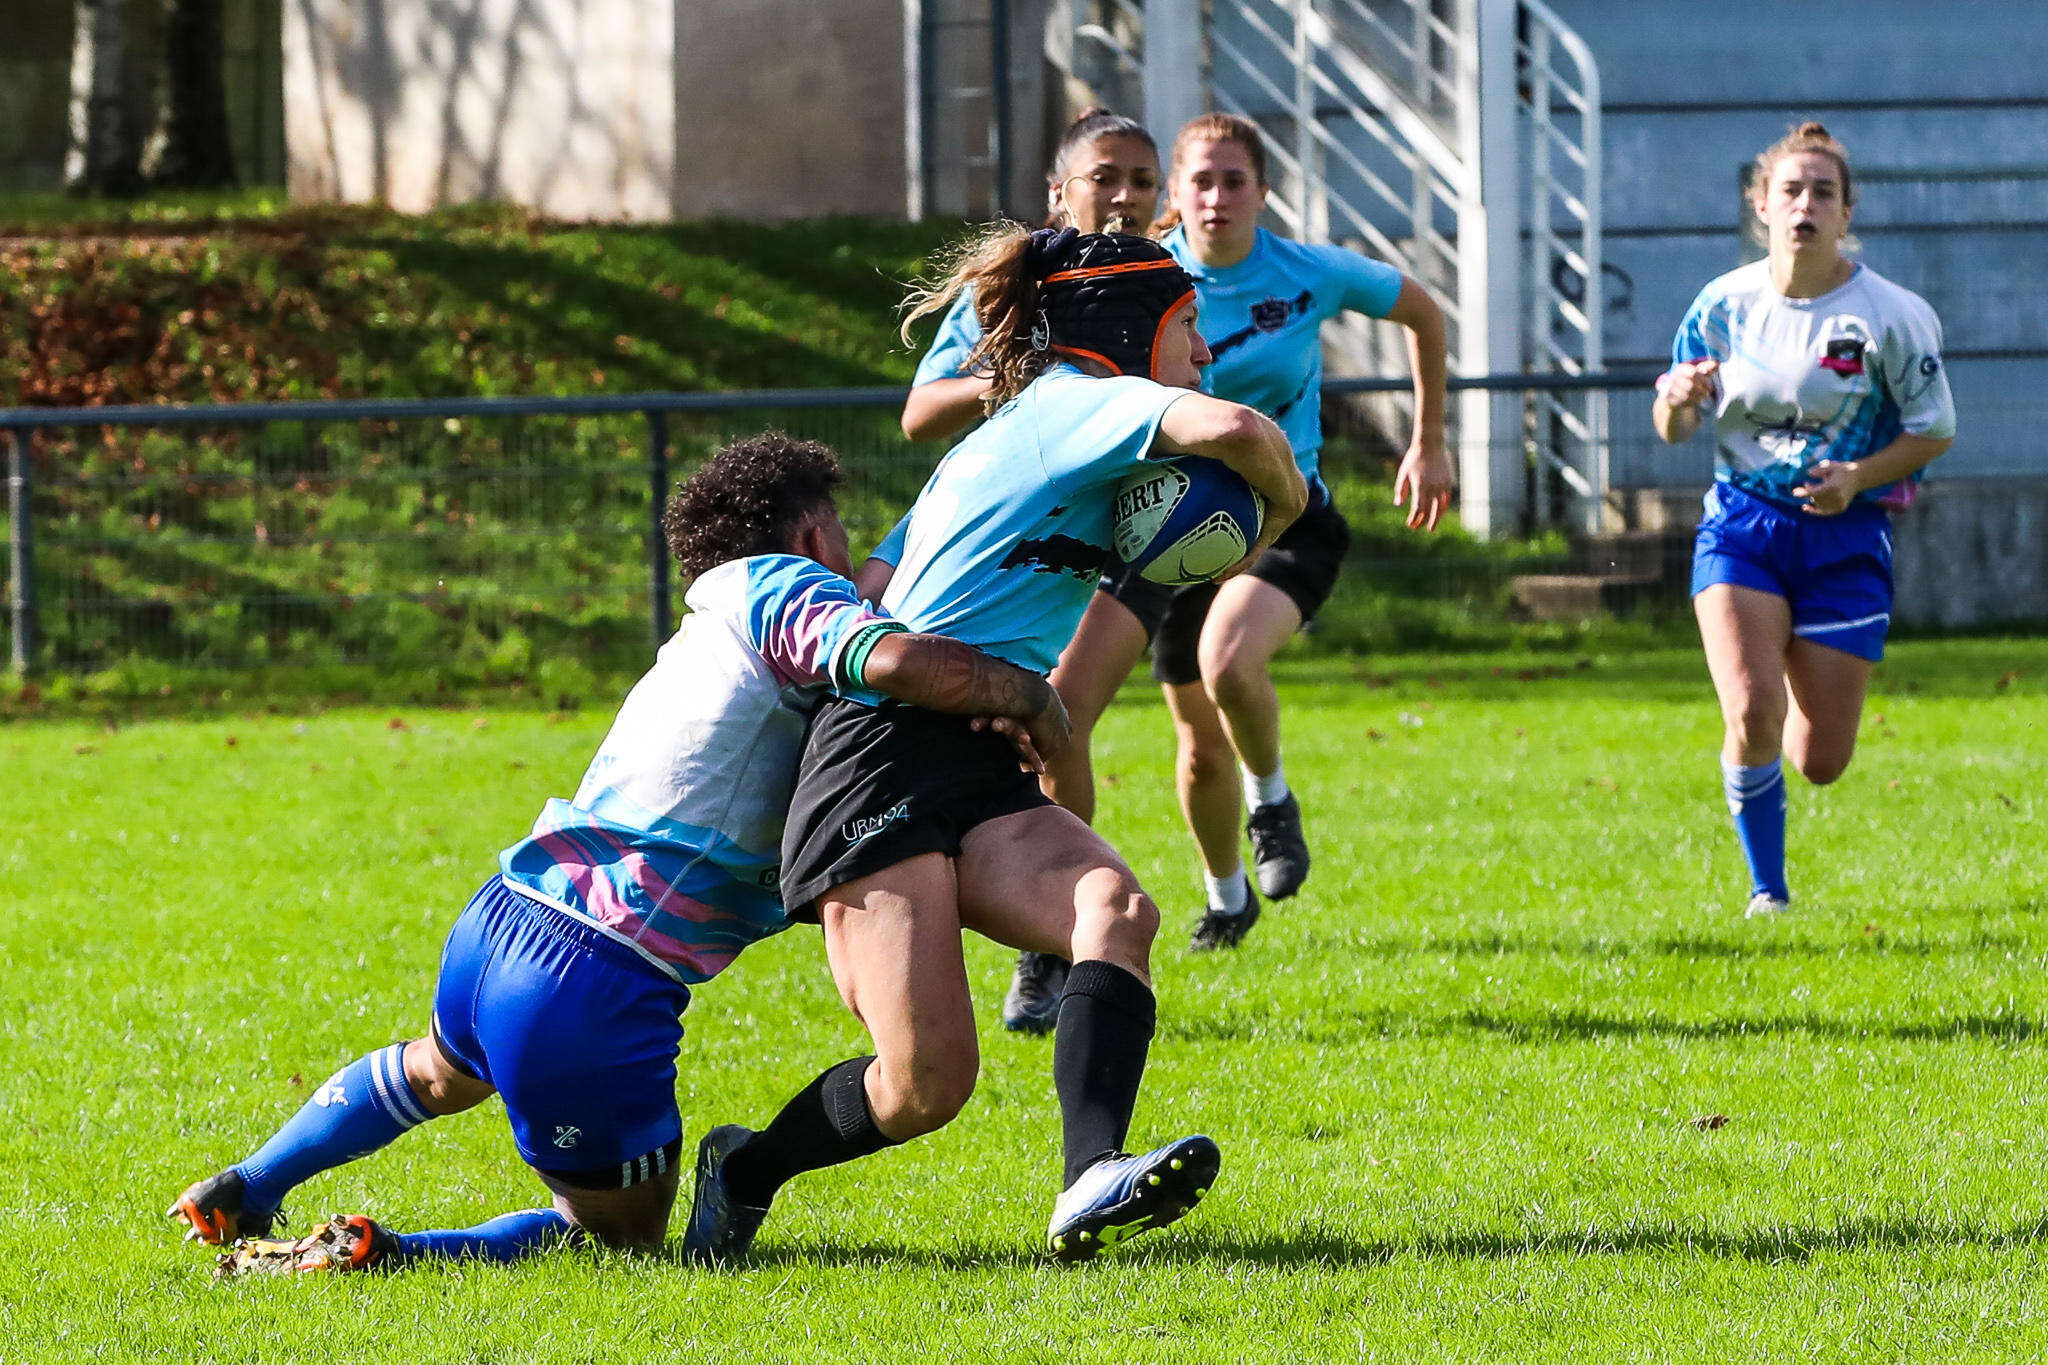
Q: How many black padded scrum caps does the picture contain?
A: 1